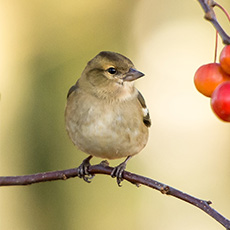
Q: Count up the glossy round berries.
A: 3